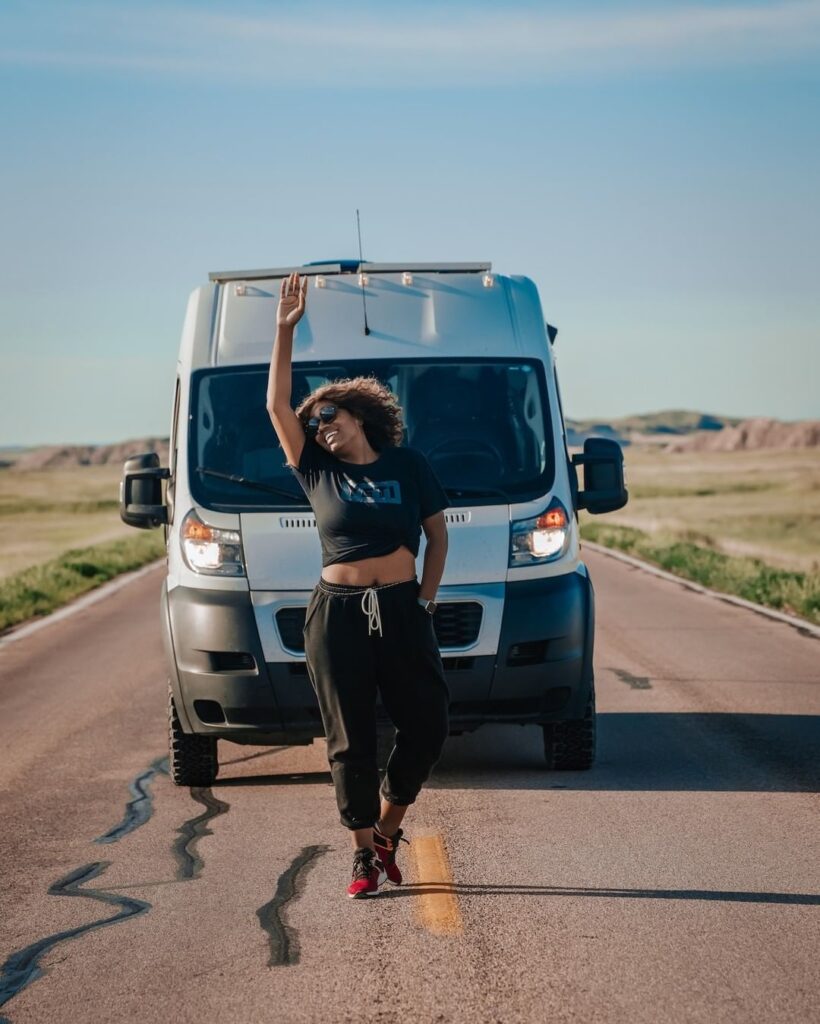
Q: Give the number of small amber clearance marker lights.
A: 5